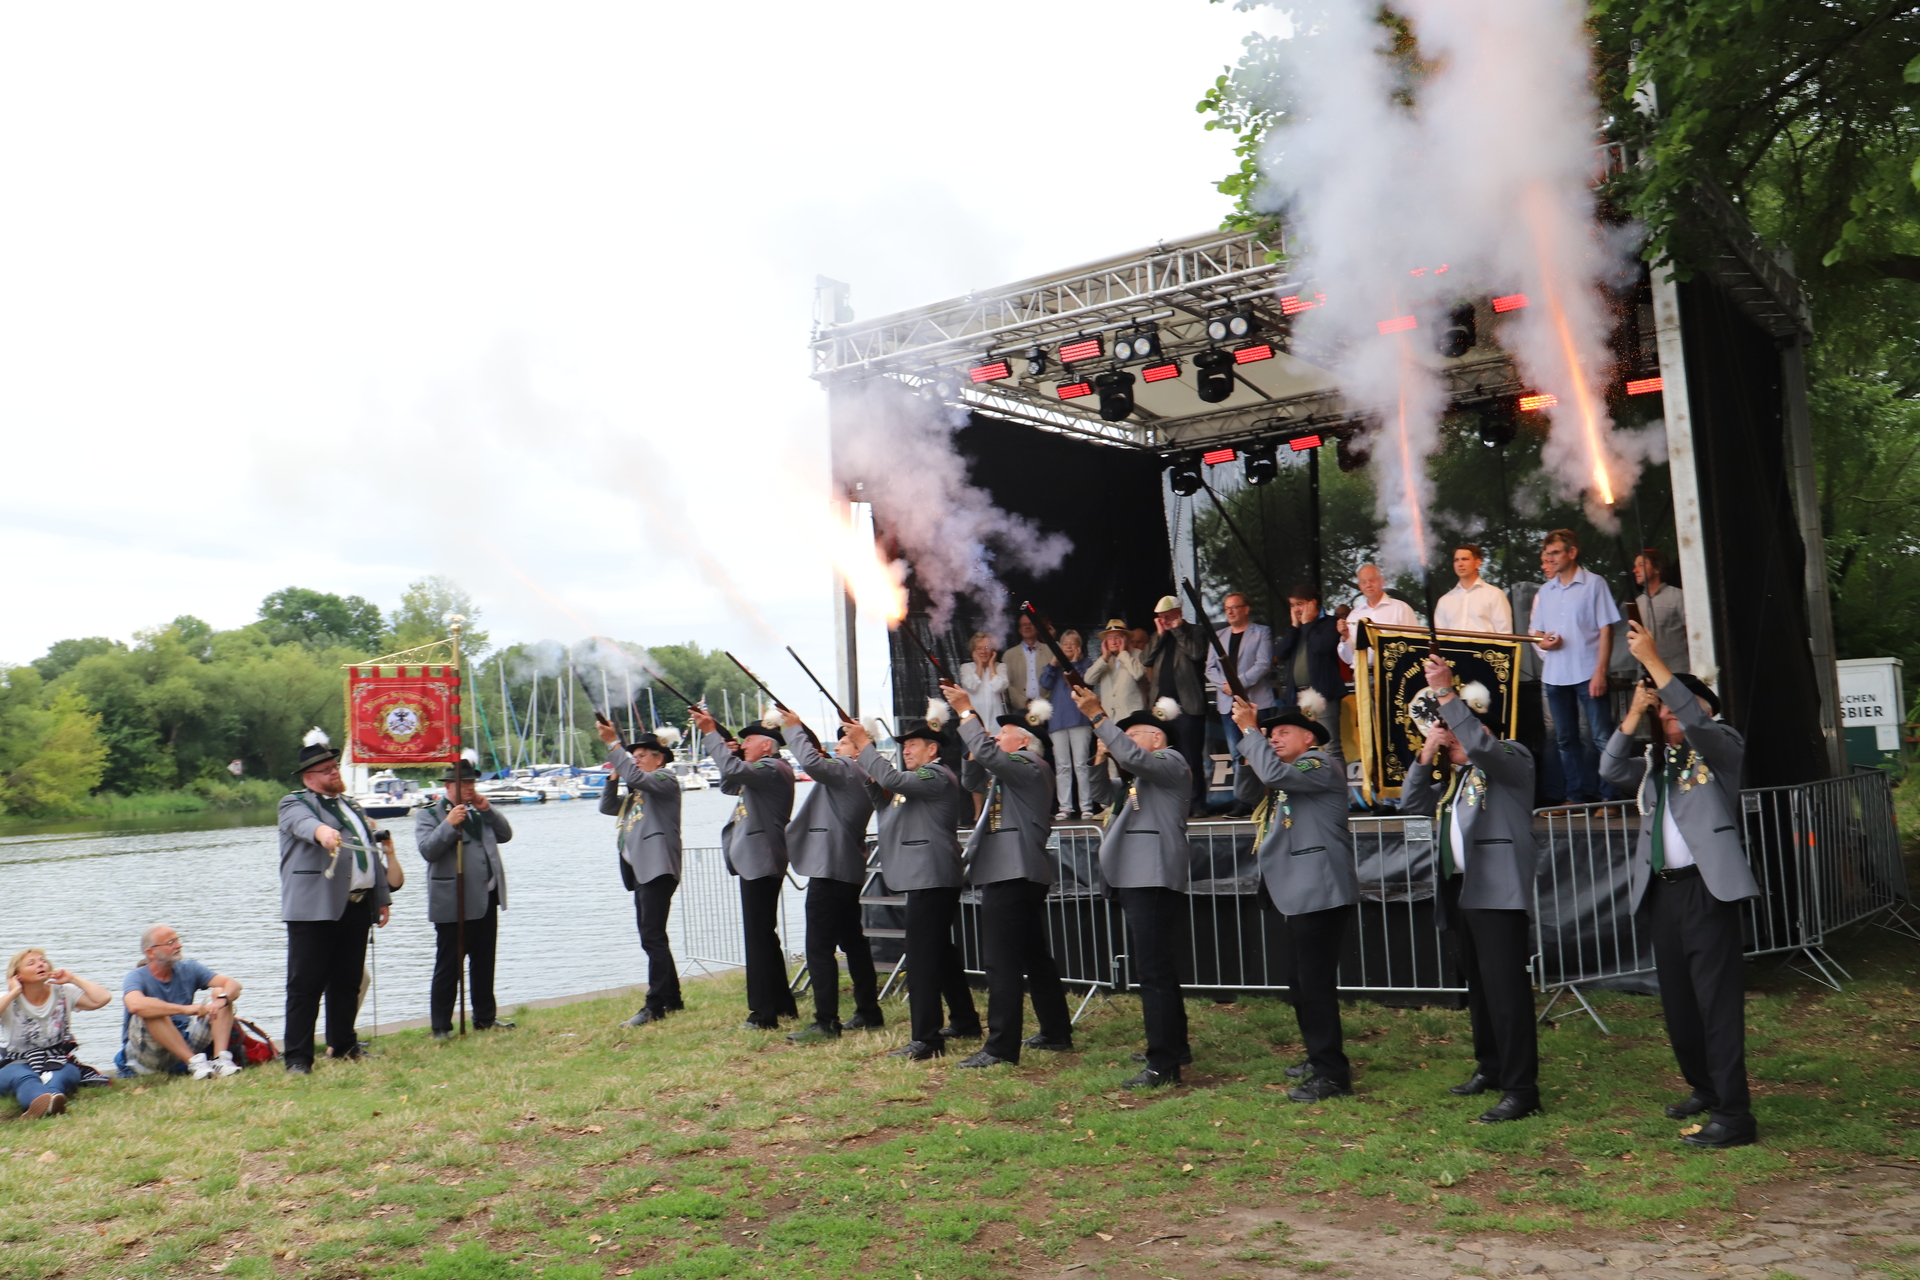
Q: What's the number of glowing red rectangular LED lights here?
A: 13